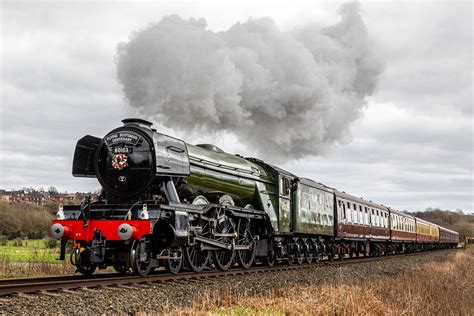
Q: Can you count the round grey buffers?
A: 2